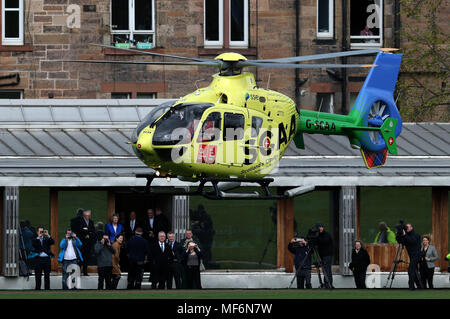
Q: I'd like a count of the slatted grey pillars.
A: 3